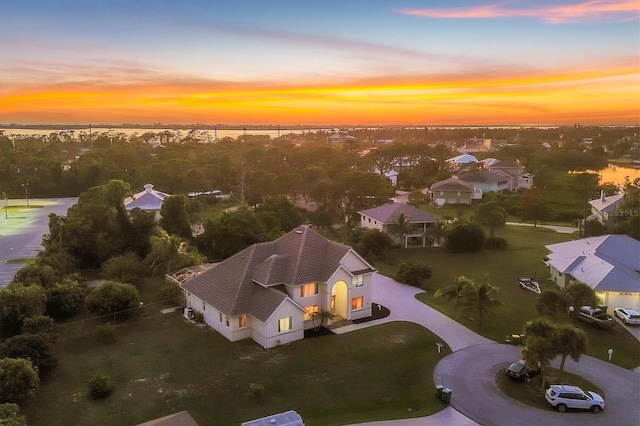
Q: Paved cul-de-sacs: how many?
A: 1